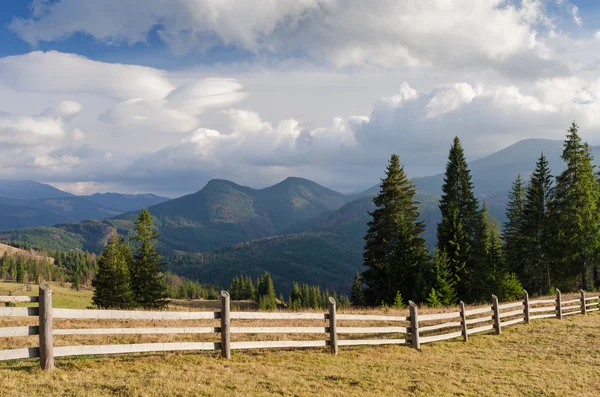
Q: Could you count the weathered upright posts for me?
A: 9